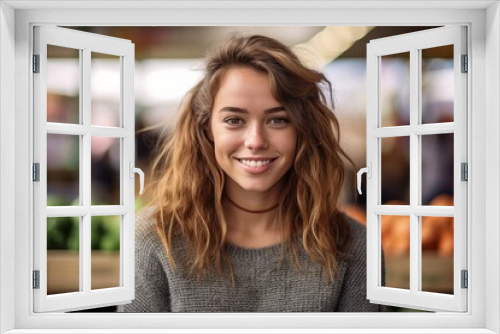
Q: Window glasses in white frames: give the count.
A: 12